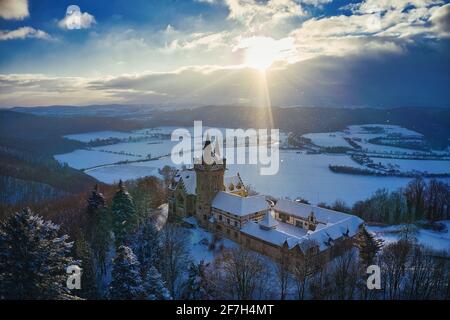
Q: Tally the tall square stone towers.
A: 1